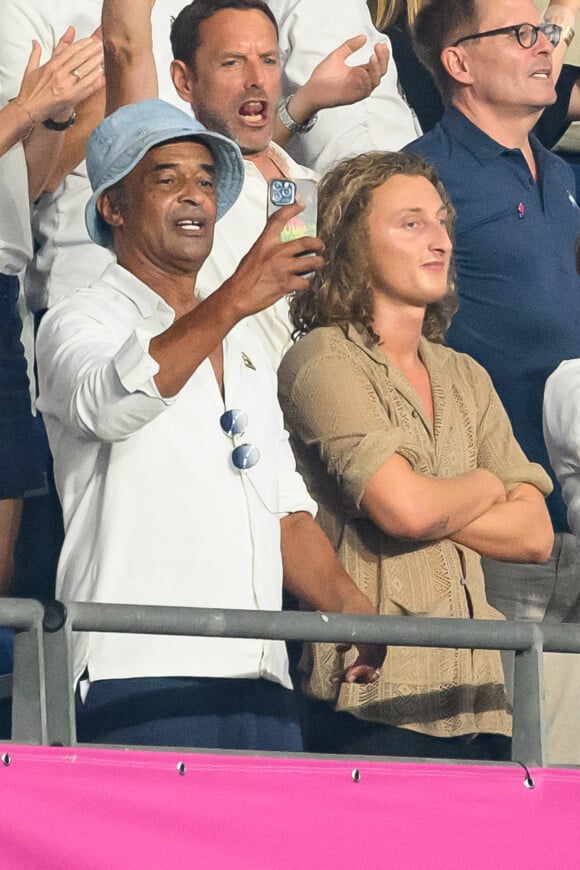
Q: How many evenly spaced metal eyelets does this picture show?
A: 4